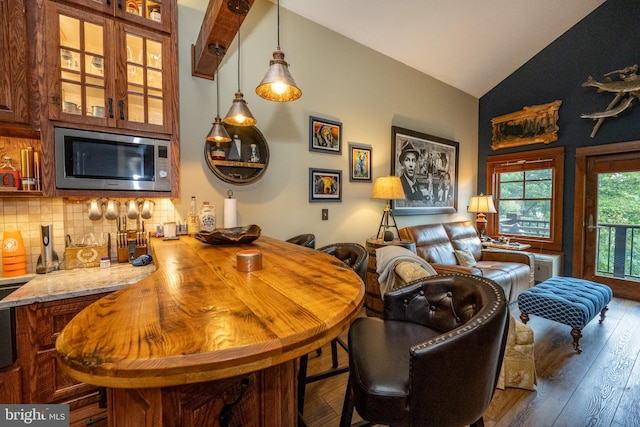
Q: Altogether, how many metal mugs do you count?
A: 4